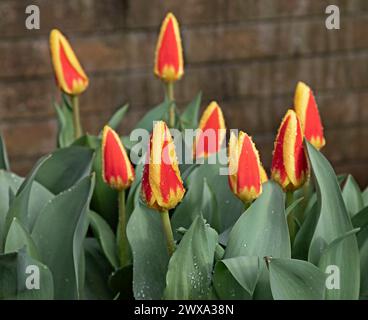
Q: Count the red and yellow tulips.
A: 8